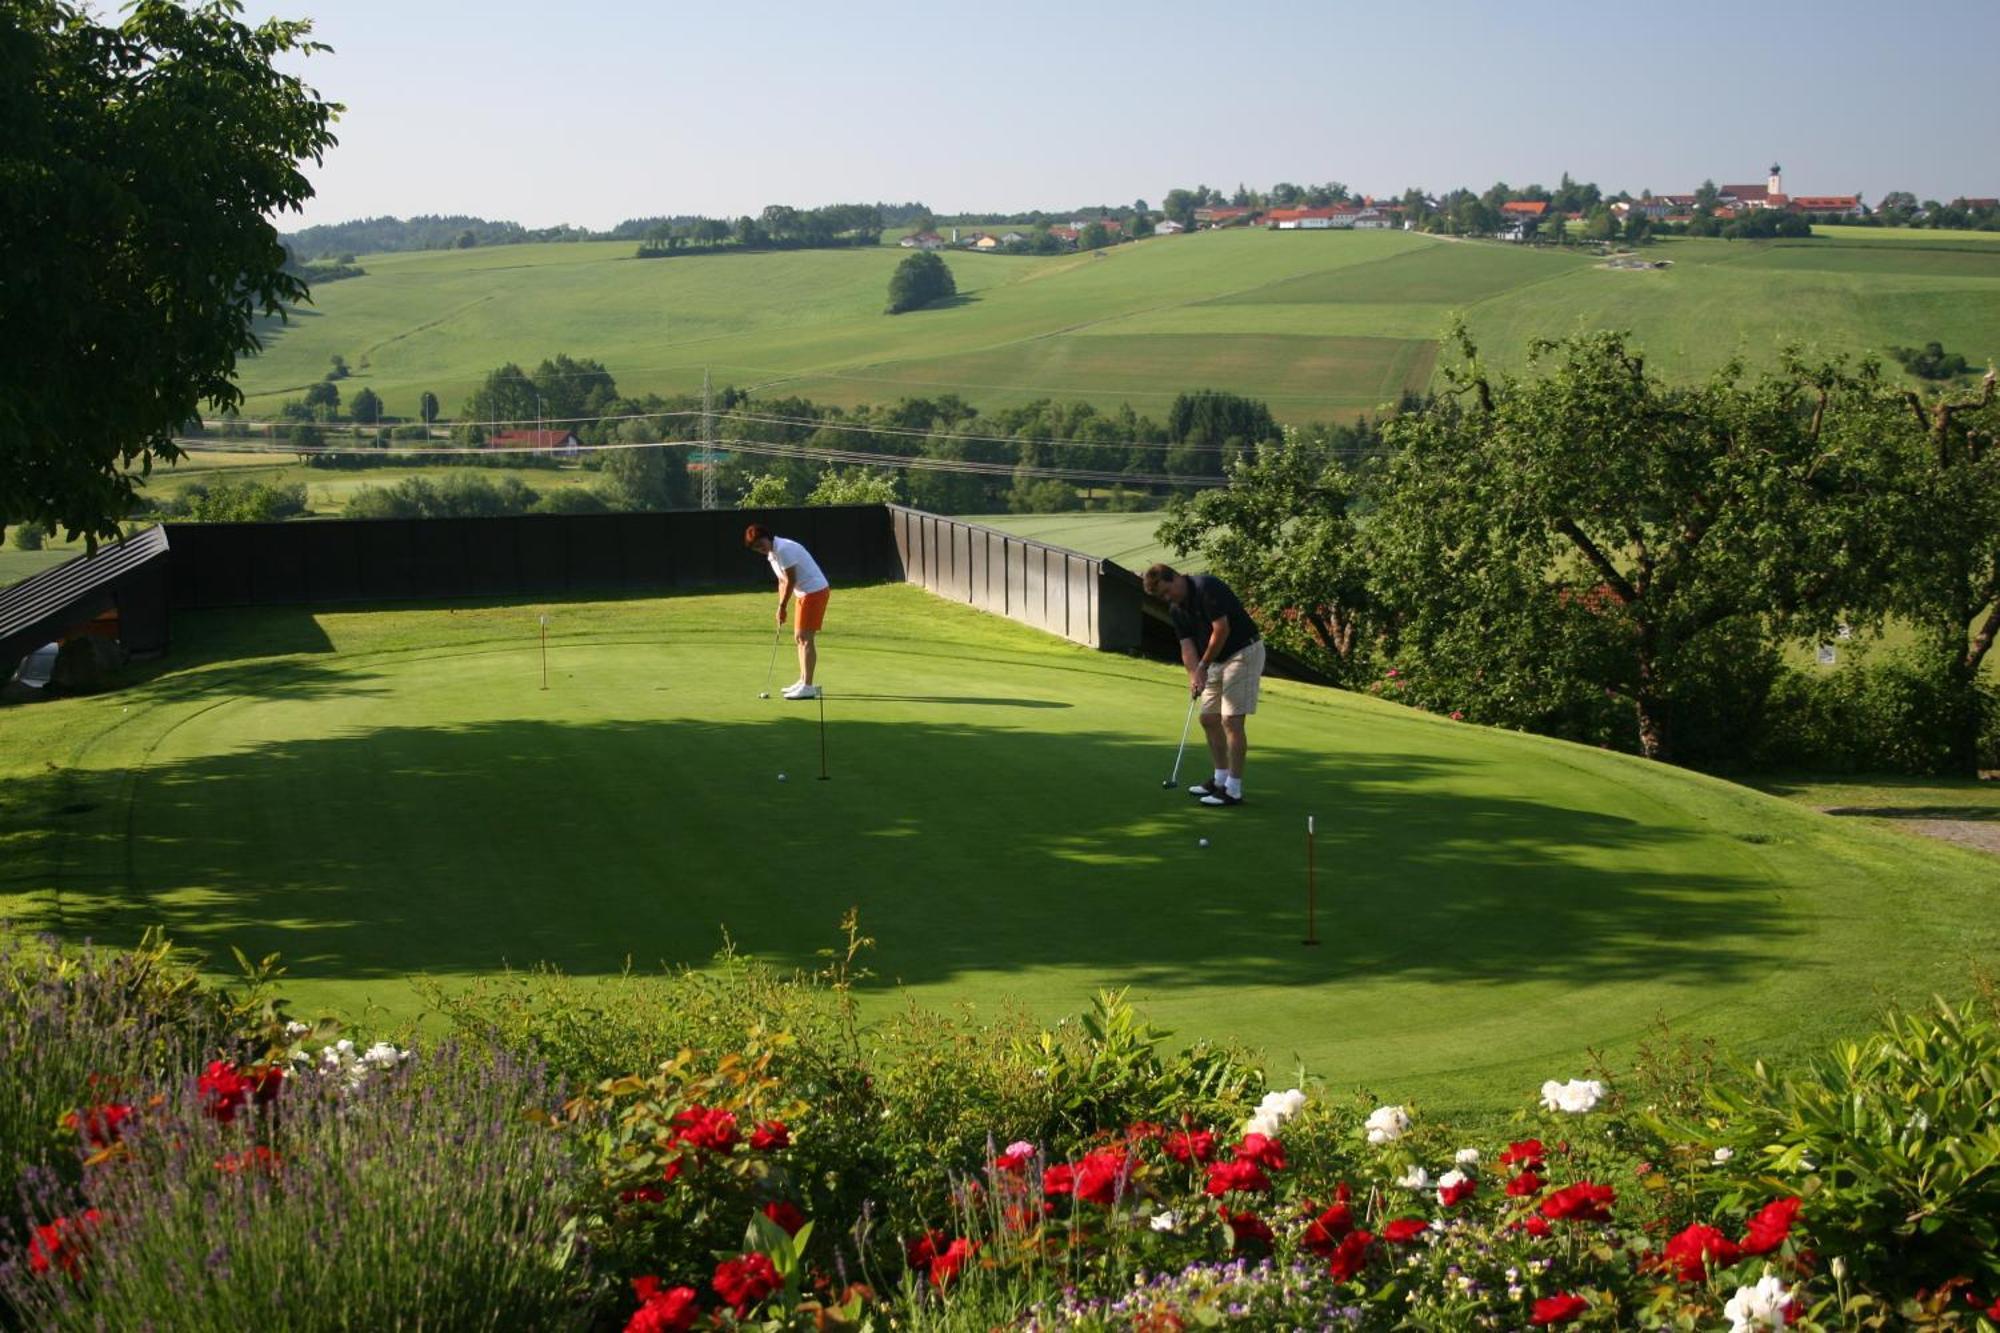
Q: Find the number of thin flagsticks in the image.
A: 3